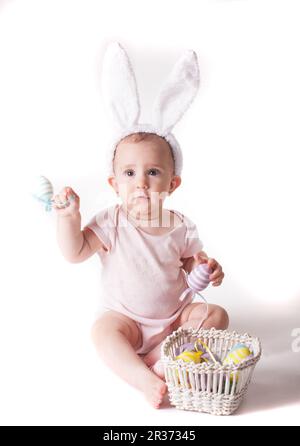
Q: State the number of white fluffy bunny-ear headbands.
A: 1